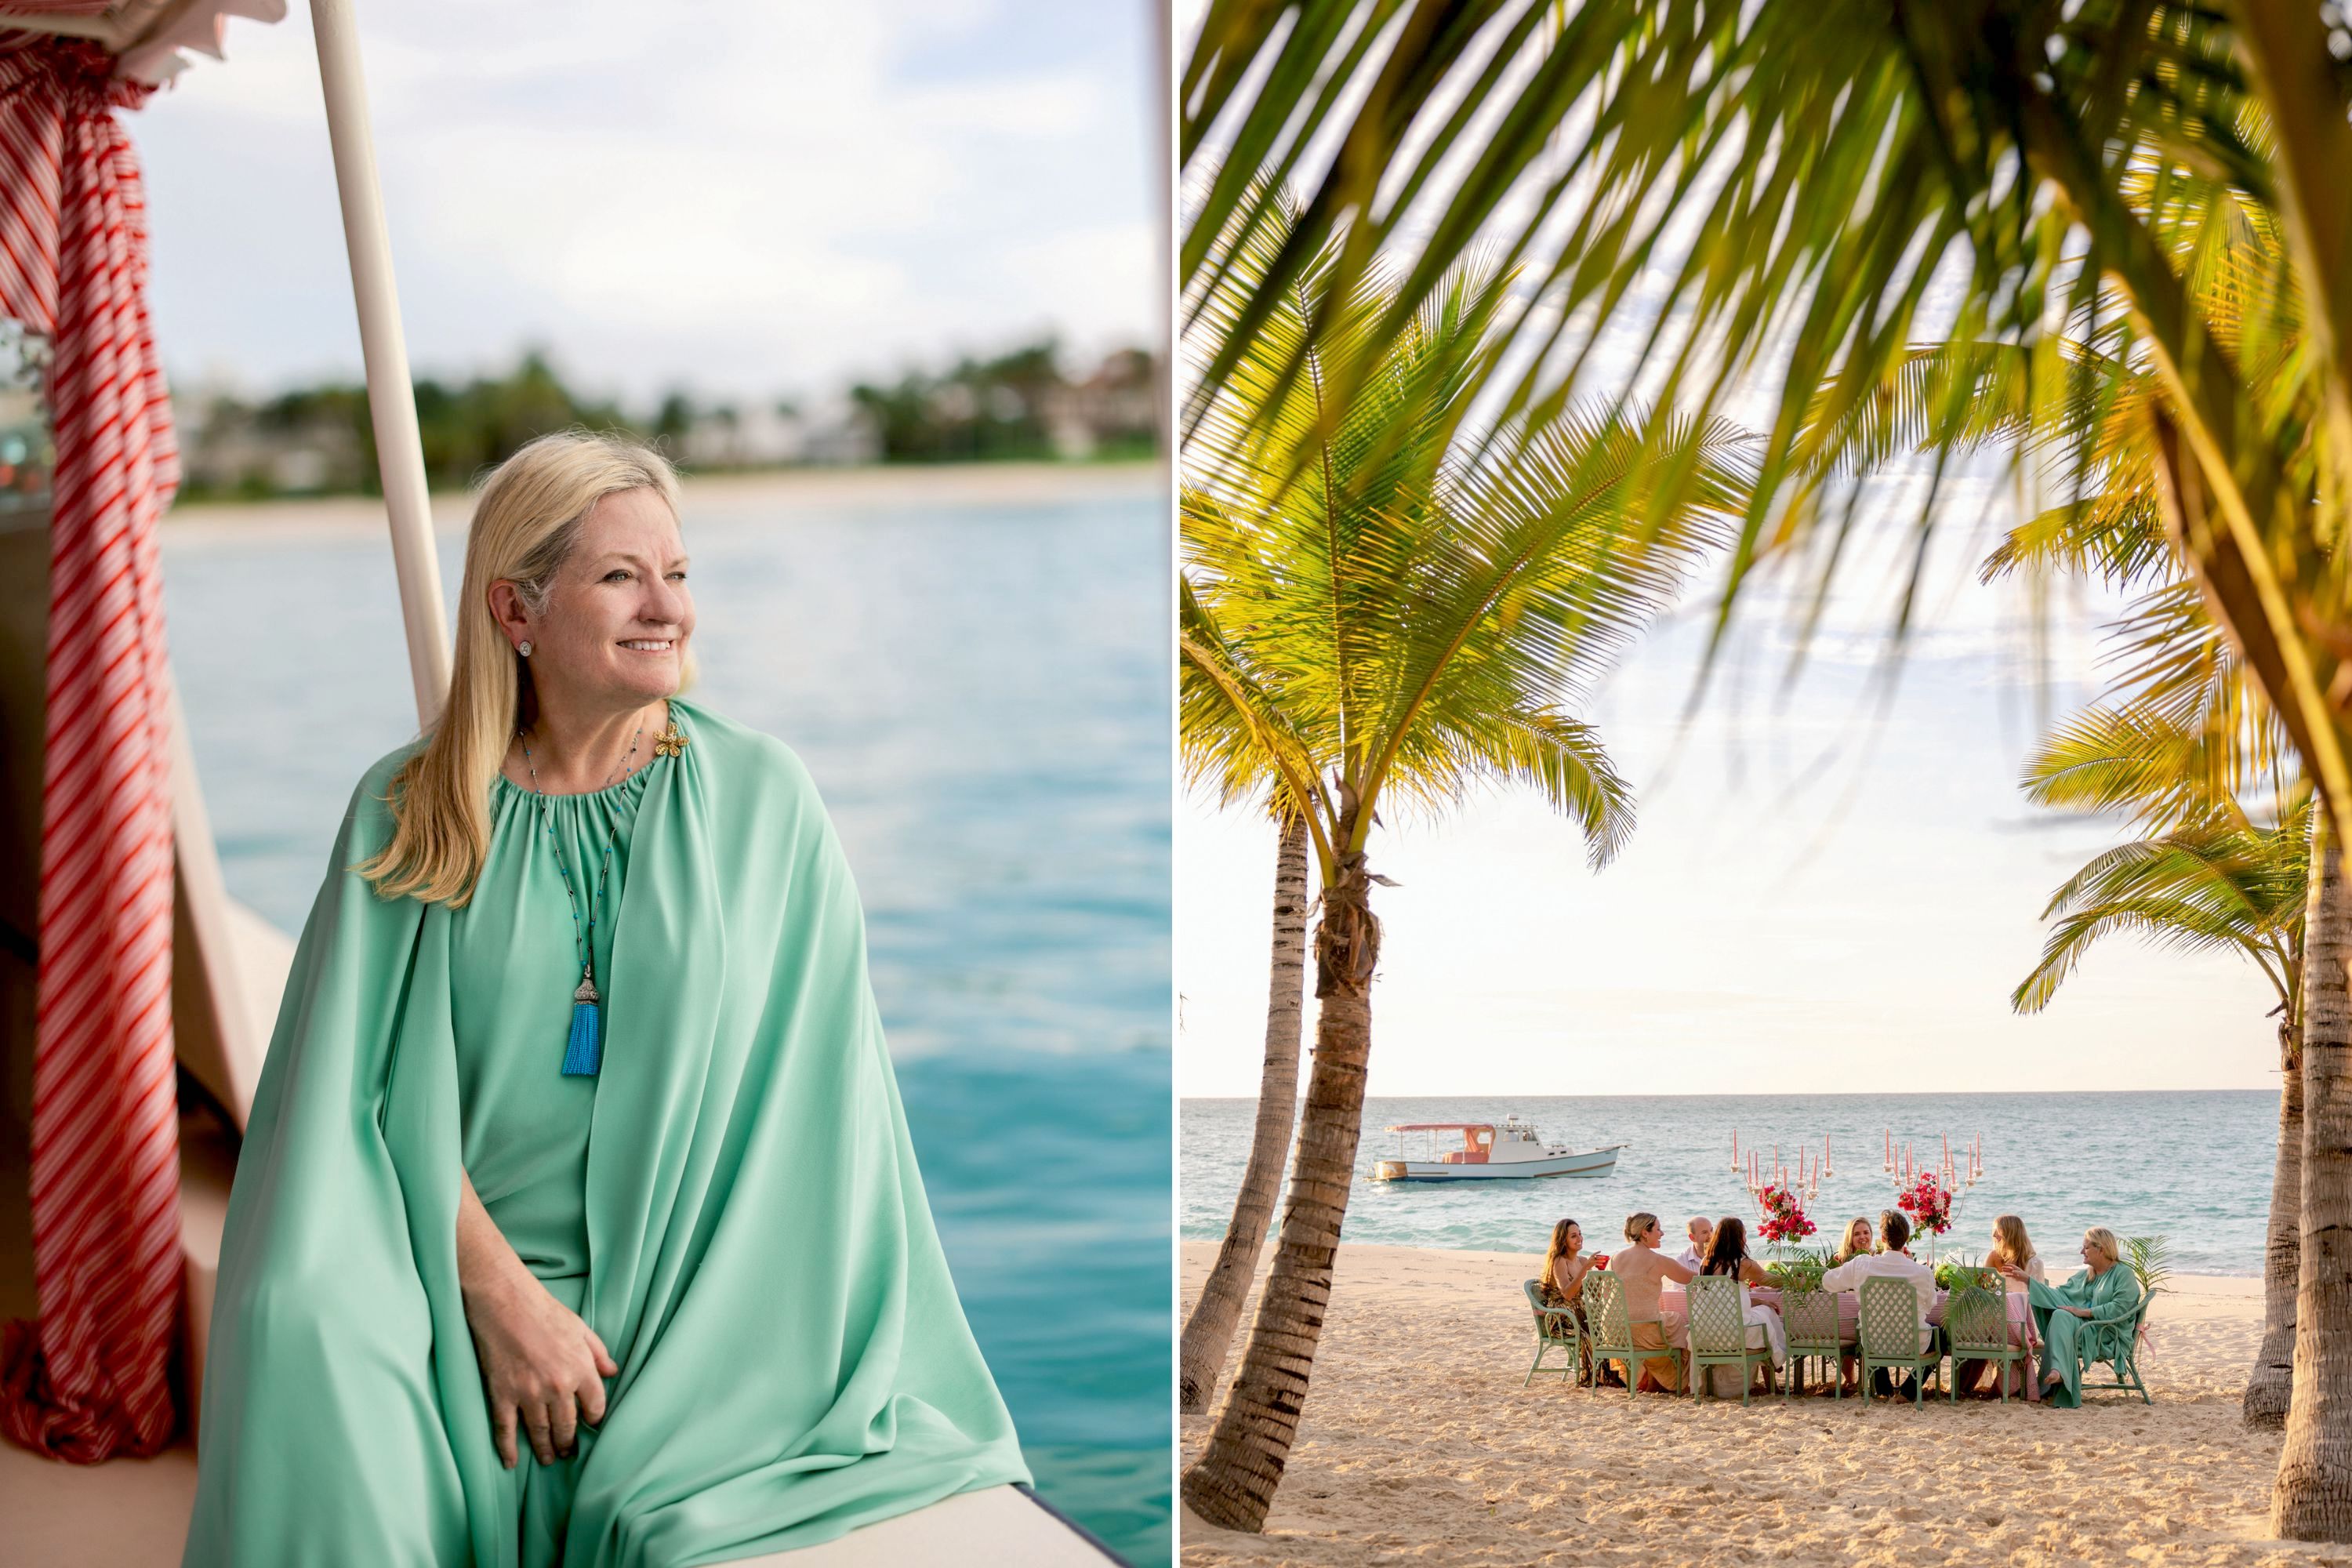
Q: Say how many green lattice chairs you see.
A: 5